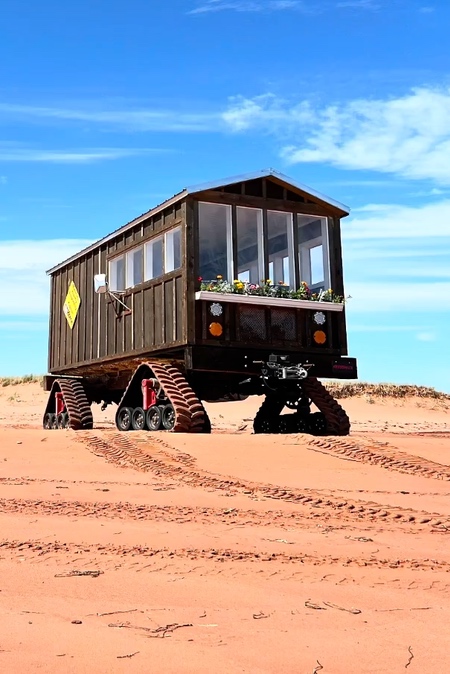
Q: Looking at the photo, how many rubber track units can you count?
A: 3